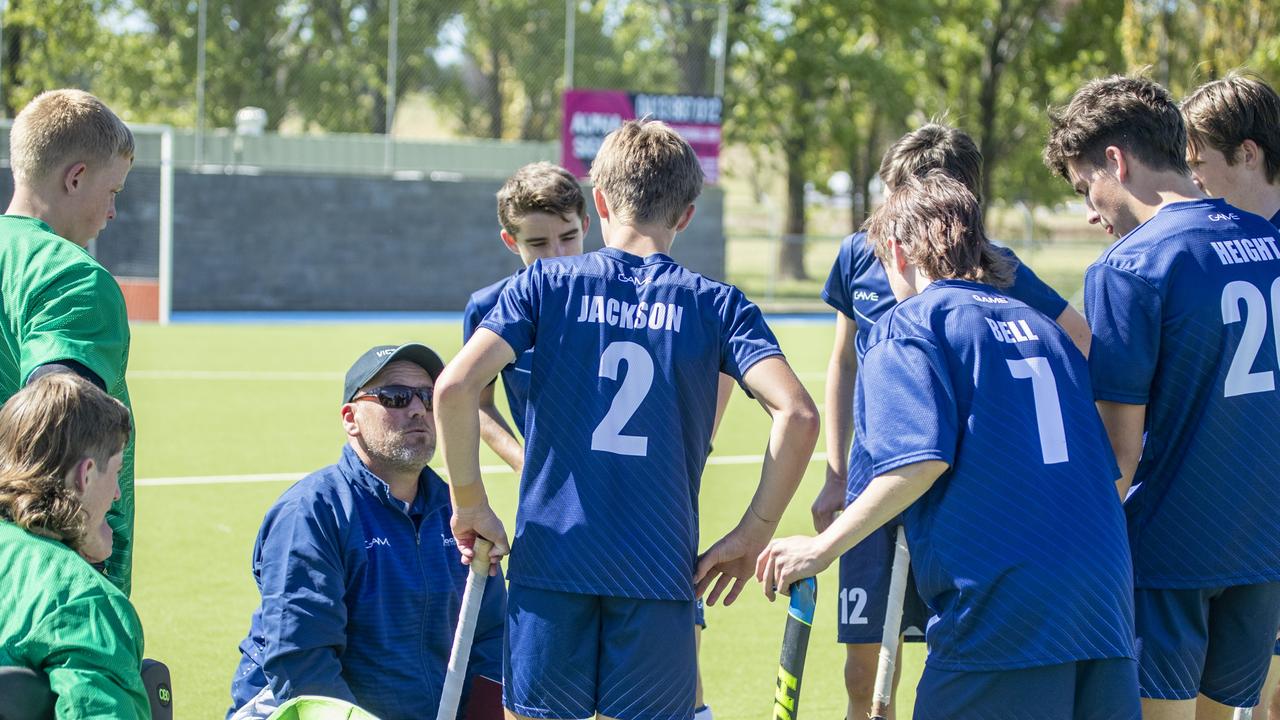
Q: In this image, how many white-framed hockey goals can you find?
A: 1